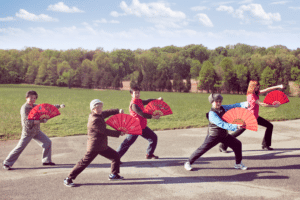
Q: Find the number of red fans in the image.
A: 5